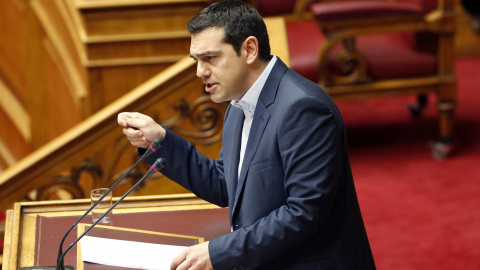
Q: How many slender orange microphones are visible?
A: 0